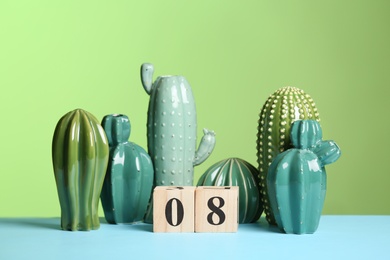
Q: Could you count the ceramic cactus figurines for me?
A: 6